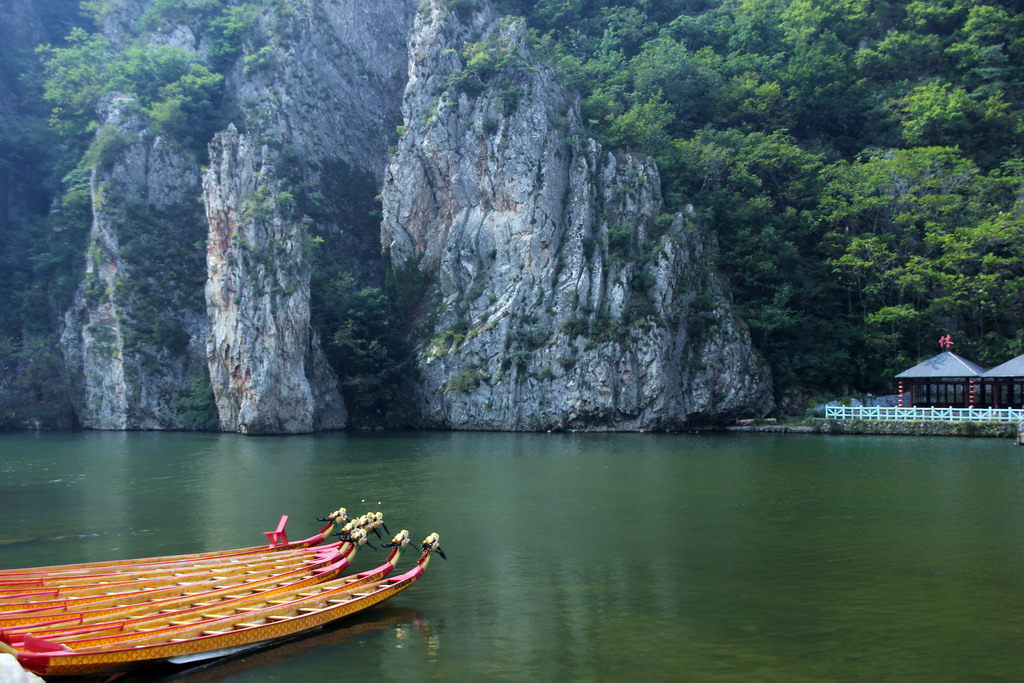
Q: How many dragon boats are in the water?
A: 7